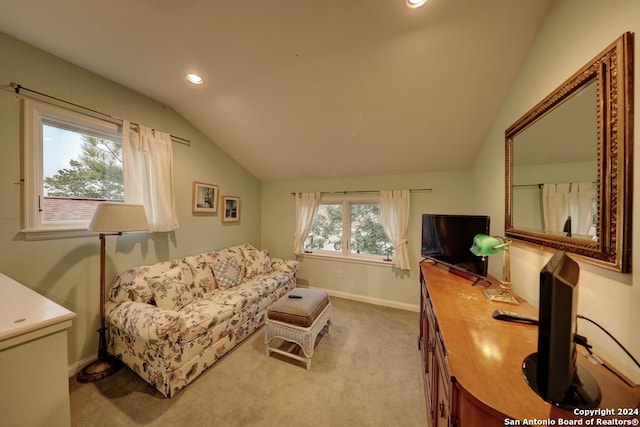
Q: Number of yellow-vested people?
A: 0